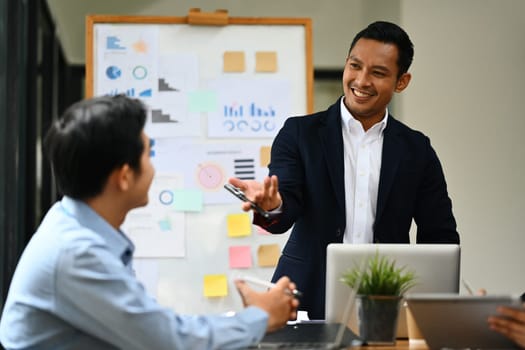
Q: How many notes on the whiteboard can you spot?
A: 10